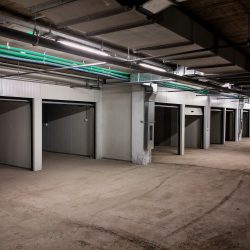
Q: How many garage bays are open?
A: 7